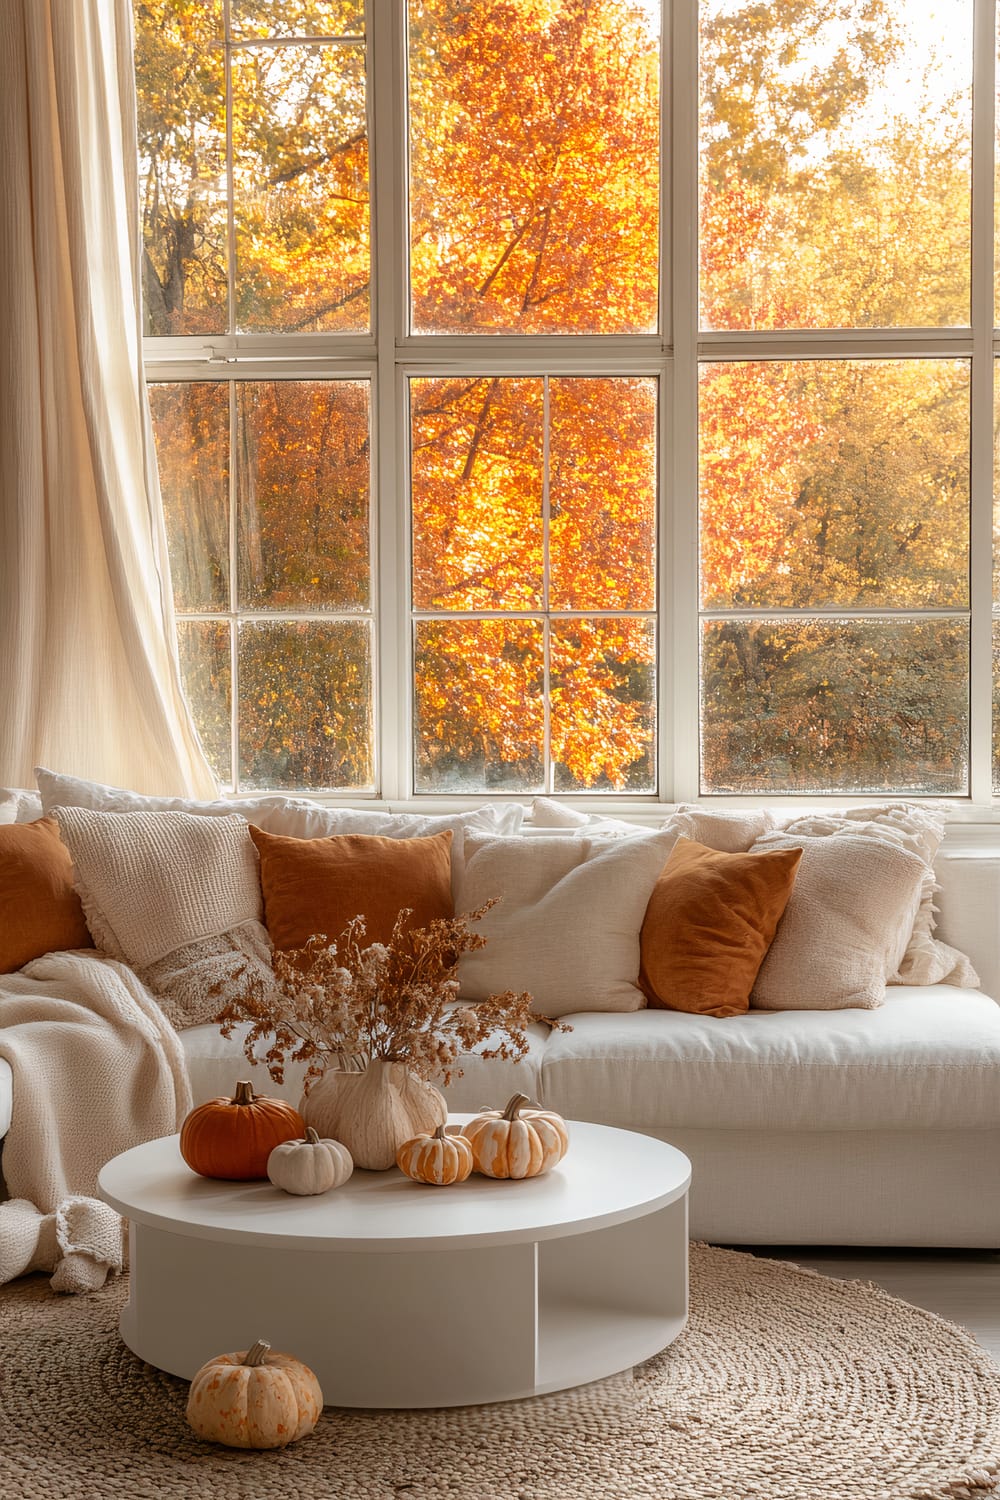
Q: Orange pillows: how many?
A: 3